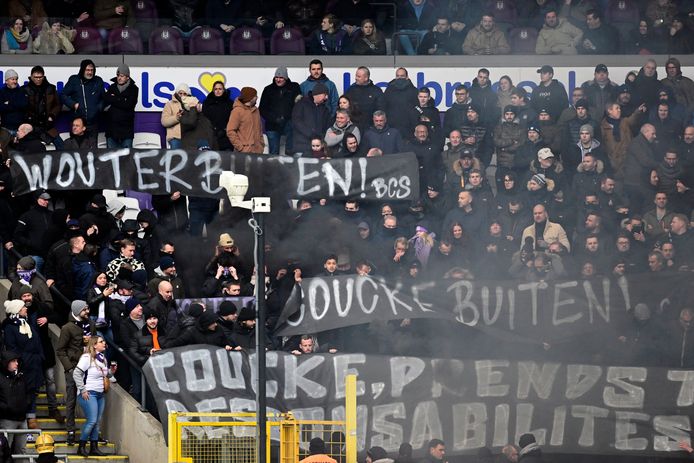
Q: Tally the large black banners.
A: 3